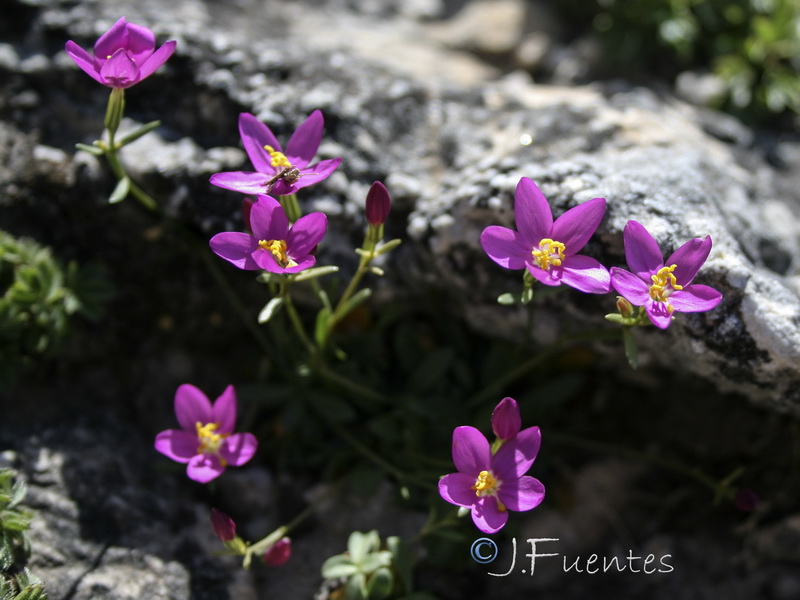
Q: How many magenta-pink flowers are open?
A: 7